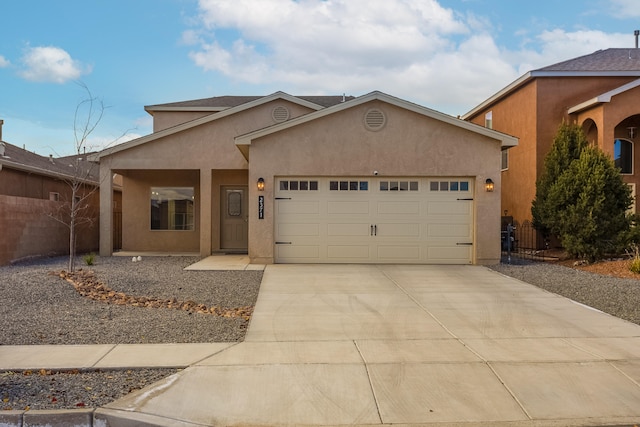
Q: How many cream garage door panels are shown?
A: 12